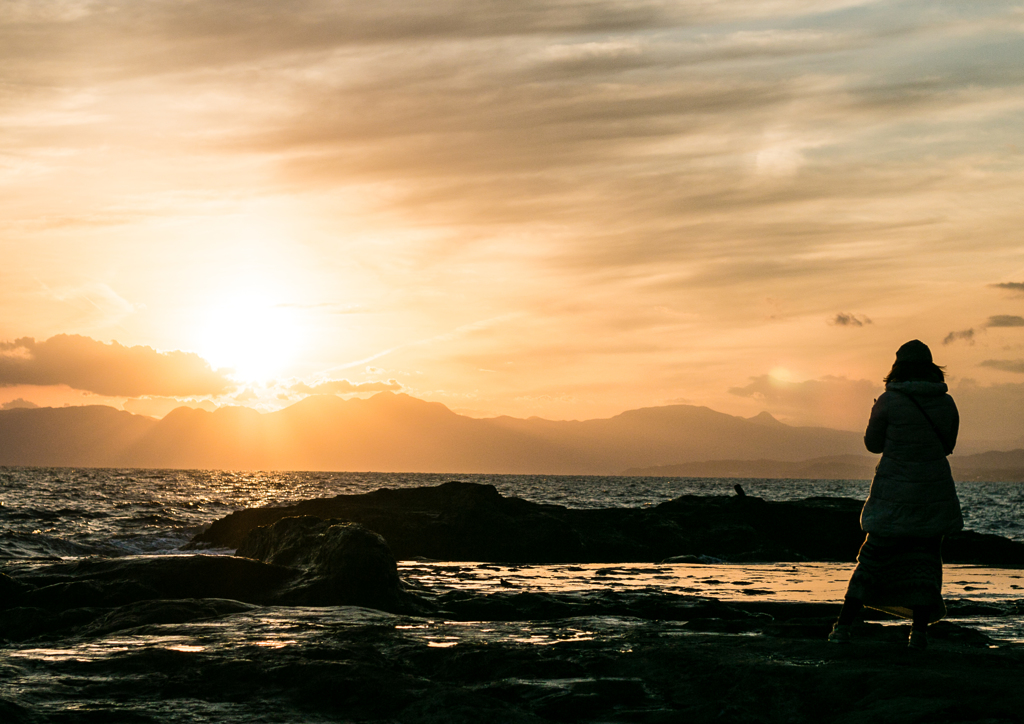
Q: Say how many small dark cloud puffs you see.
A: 5